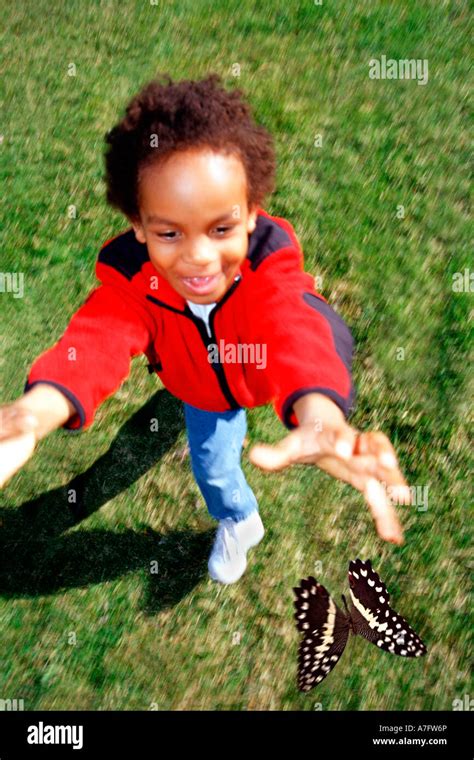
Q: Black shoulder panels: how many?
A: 2